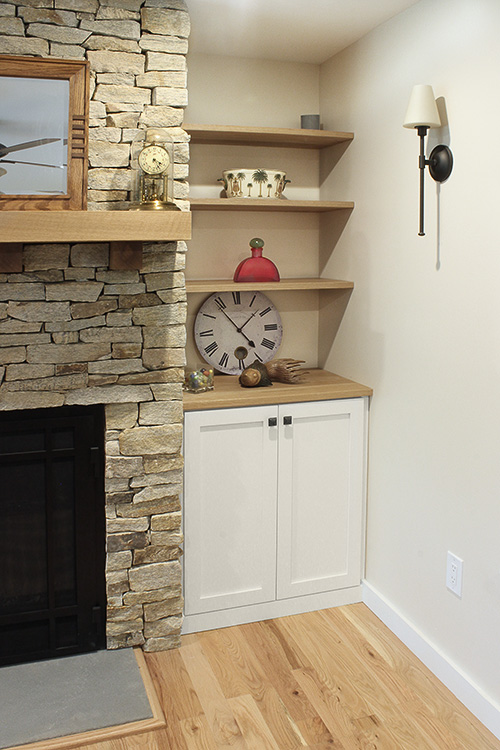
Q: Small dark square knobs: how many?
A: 2